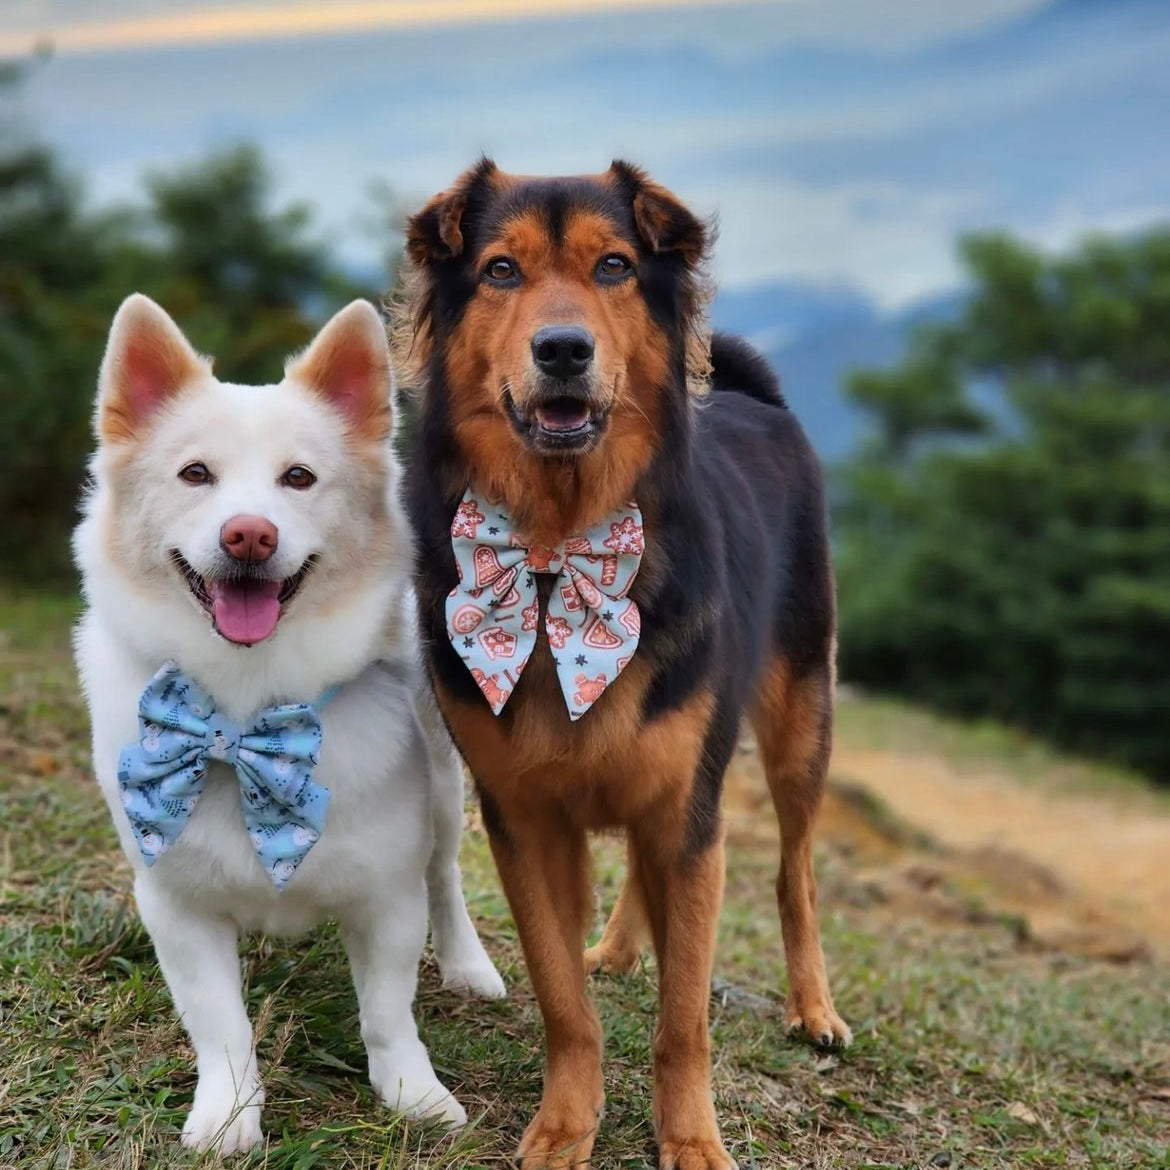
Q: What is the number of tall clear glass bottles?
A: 0